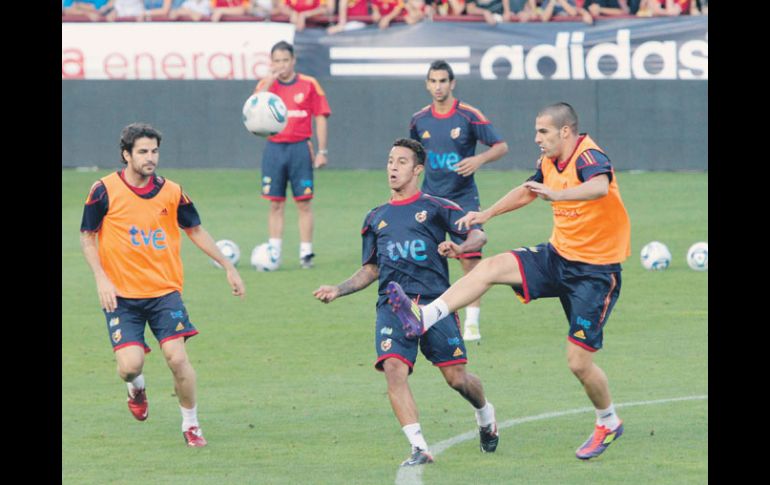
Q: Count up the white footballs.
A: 5